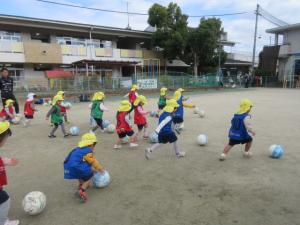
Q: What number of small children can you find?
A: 14